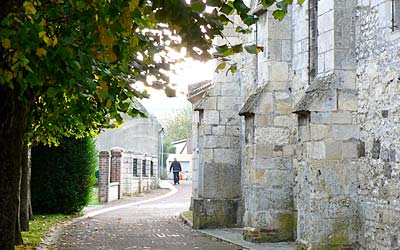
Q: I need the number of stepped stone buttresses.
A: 3